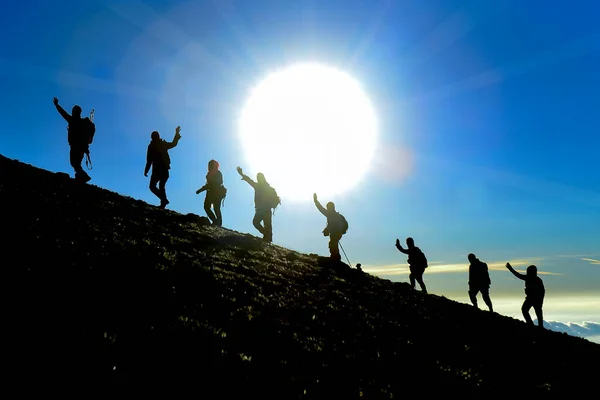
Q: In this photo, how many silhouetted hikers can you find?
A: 8